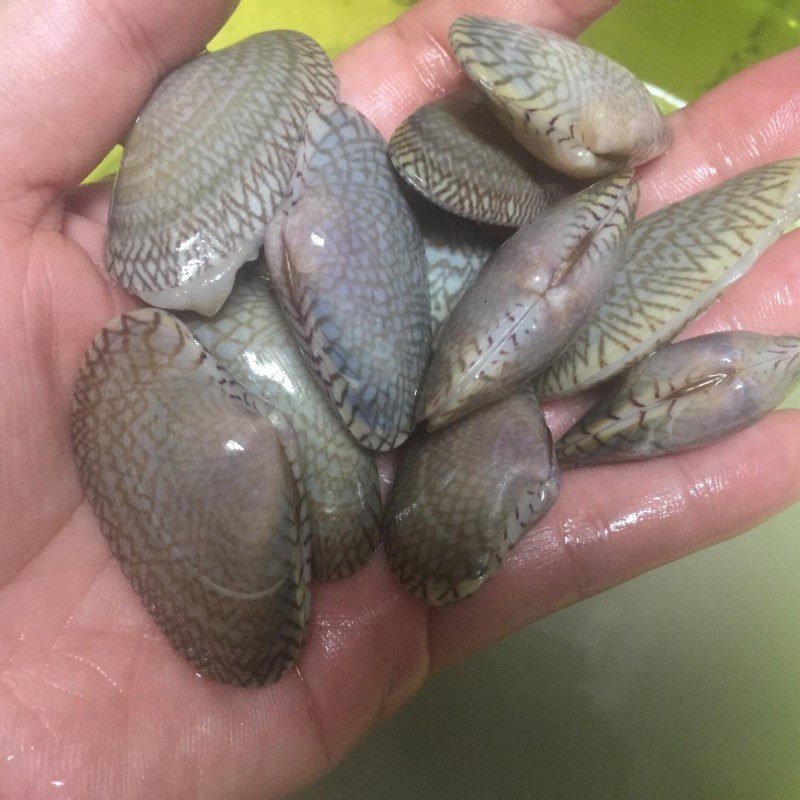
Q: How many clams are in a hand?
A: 11